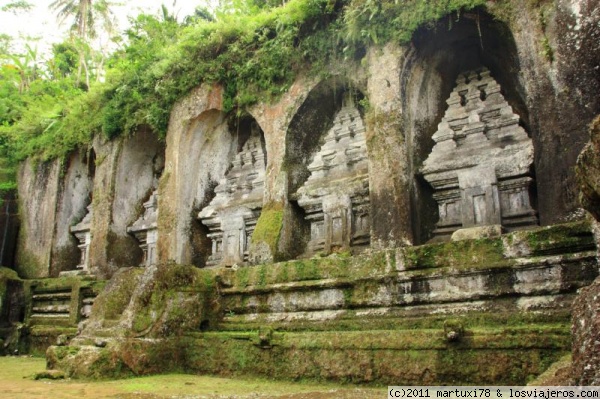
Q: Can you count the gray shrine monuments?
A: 5